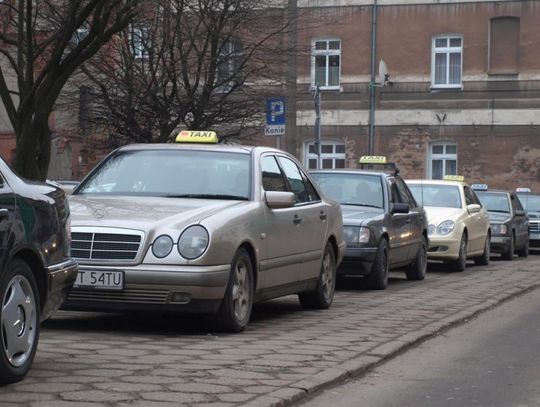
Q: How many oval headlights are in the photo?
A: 4